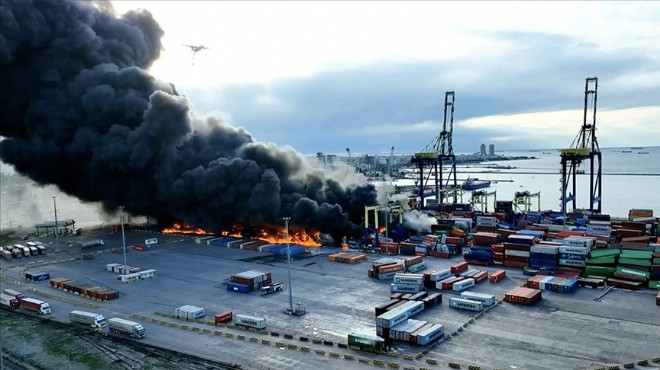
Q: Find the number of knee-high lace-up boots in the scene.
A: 0